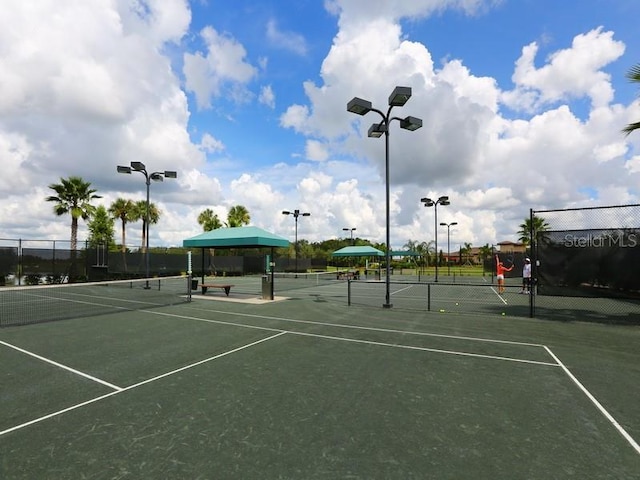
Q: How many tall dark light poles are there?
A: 6